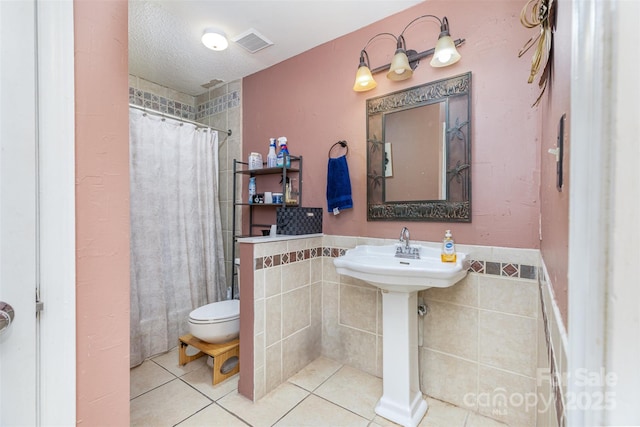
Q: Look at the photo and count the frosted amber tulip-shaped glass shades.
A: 3